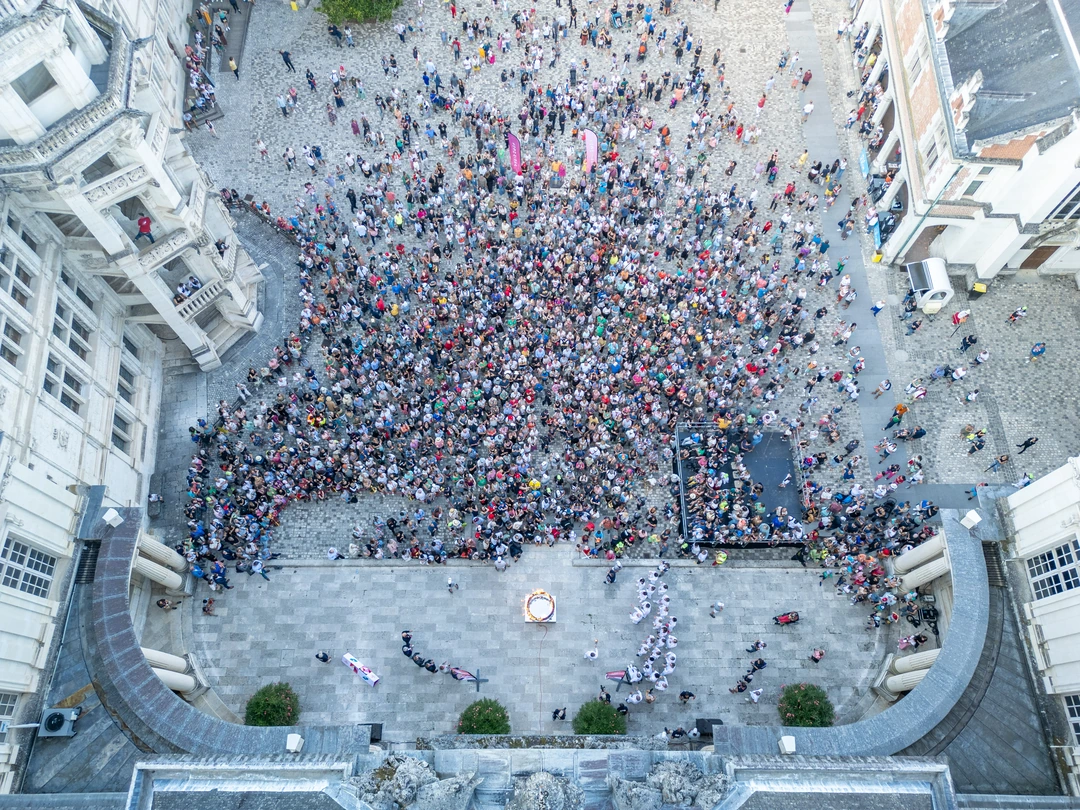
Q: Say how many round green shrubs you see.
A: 4